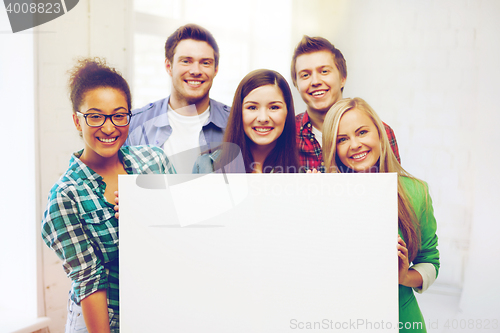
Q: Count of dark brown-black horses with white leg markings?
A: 0